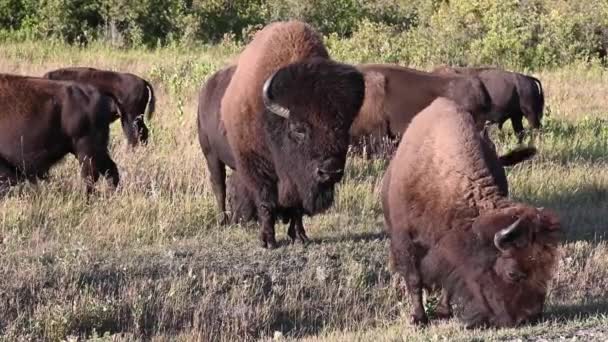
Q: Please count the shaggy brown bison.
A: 6